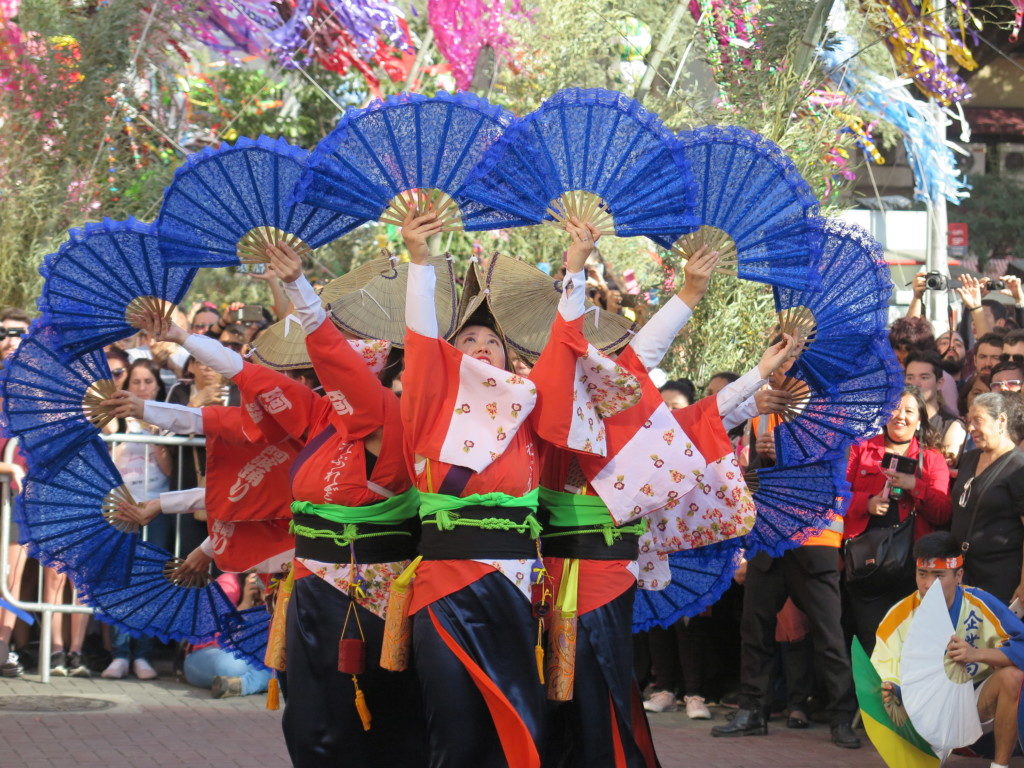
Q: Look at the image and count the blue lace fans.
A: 13